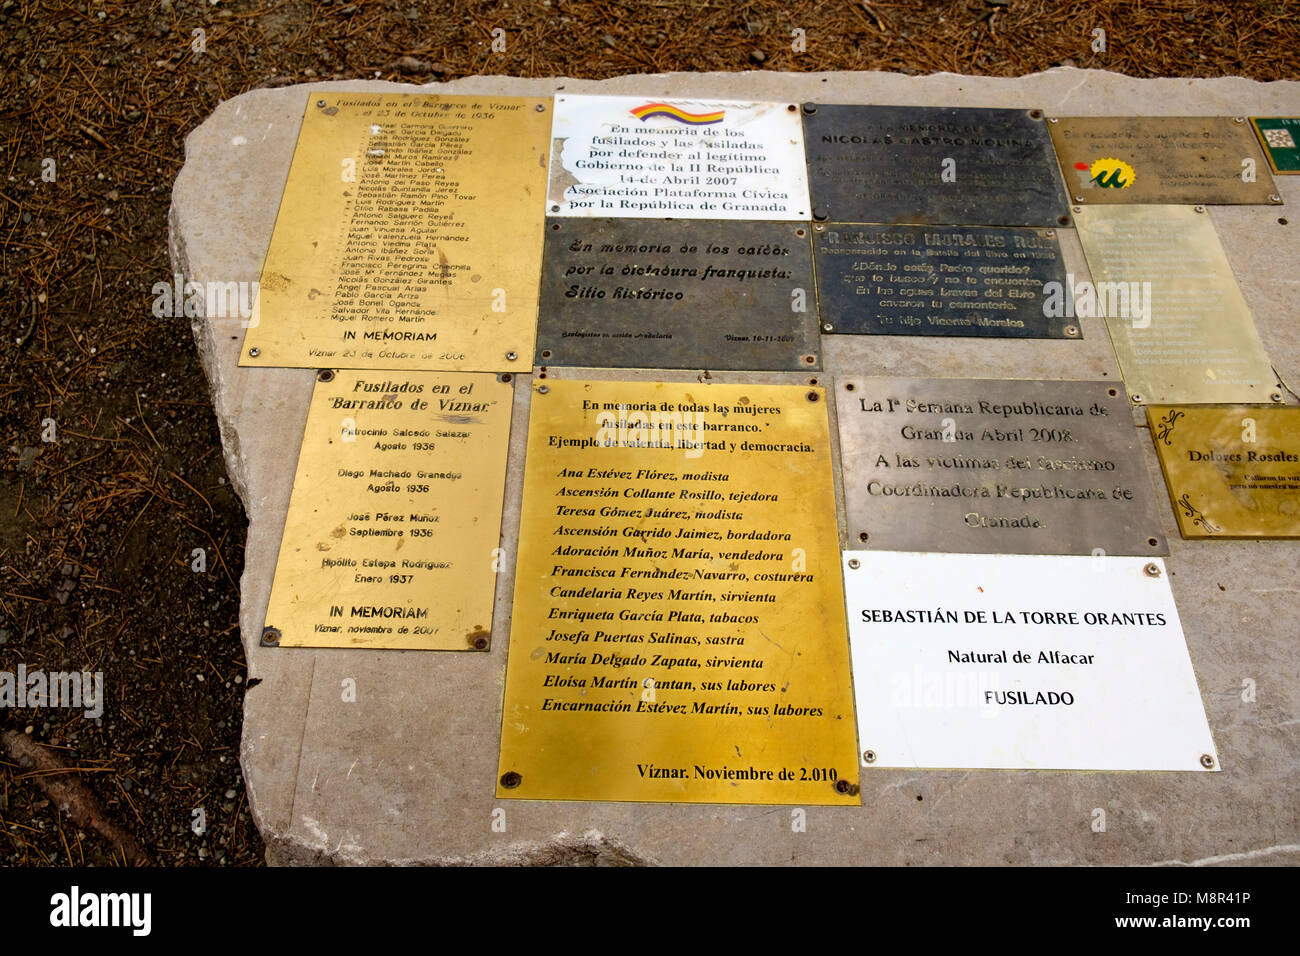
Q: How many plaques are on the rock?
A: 13